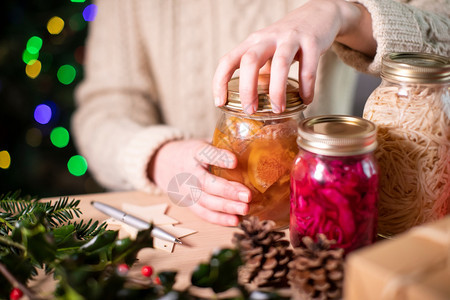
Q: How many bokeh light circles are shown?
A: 11